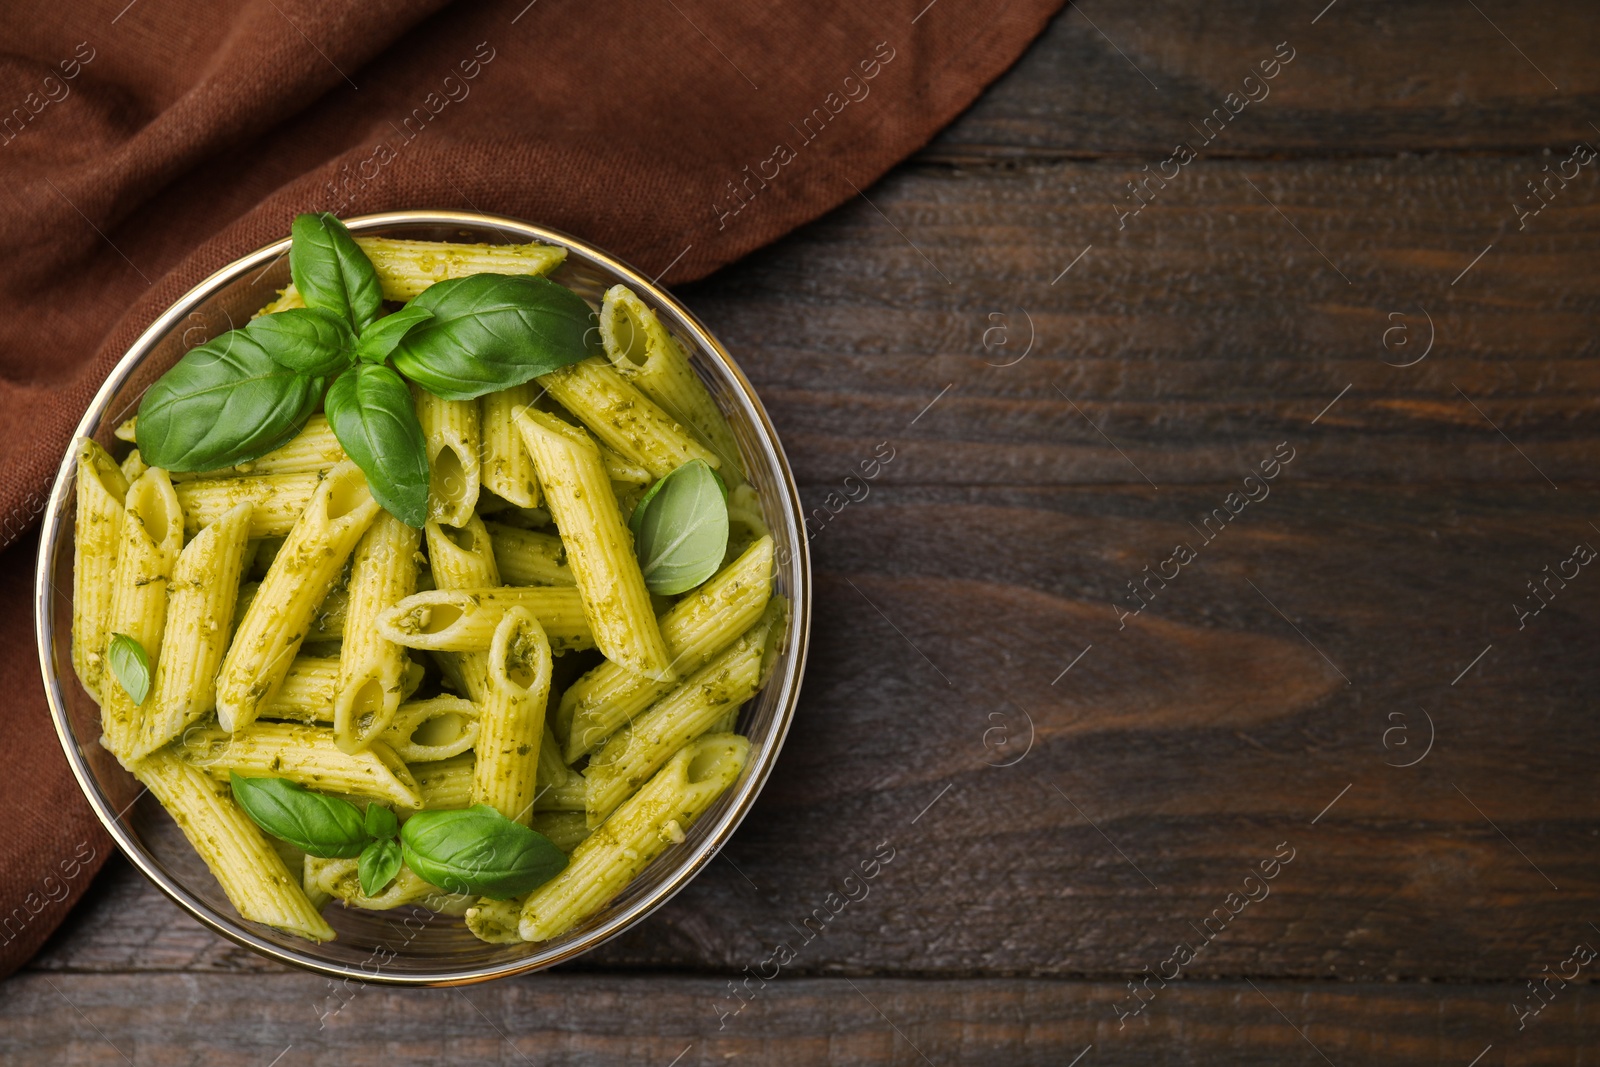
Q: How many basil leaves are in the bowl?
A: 12